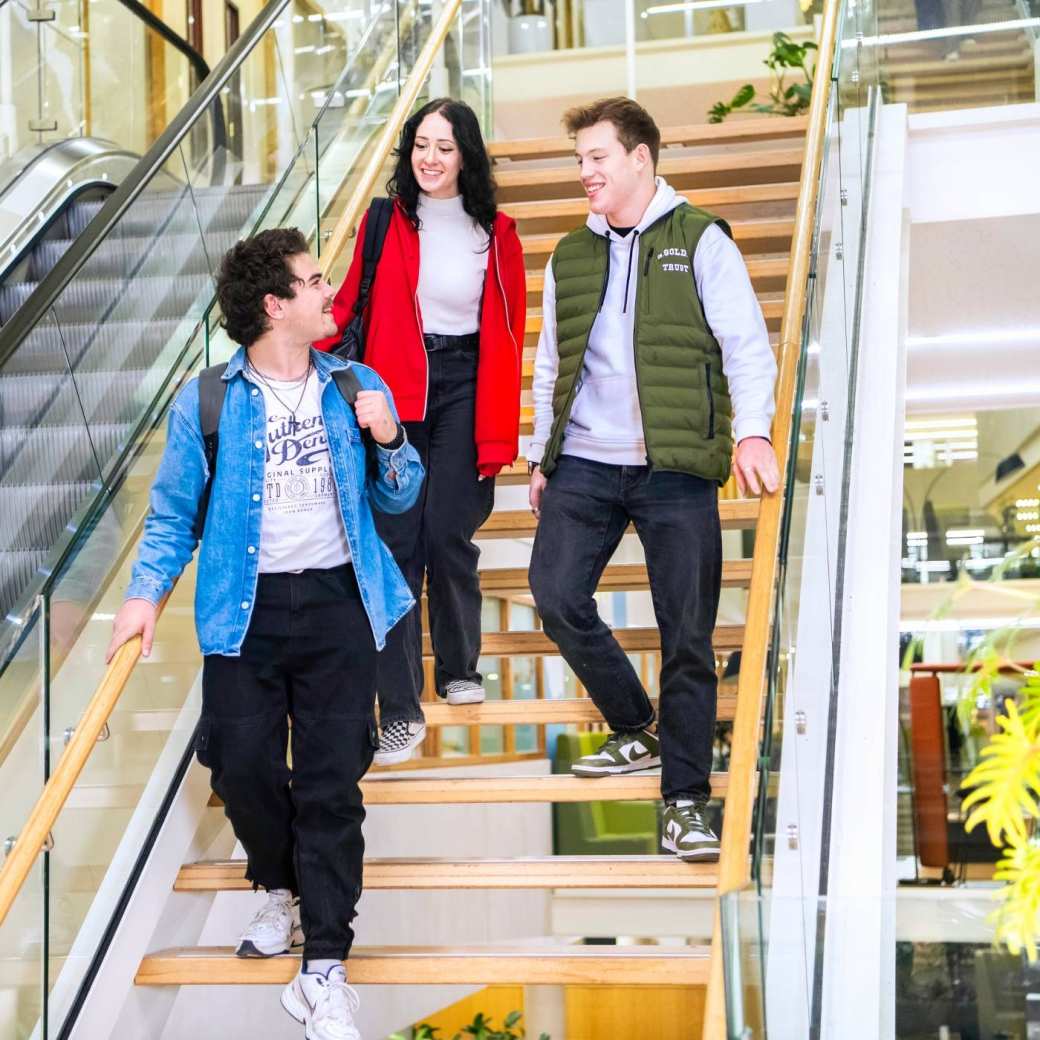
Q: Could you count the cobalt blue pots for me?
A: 0